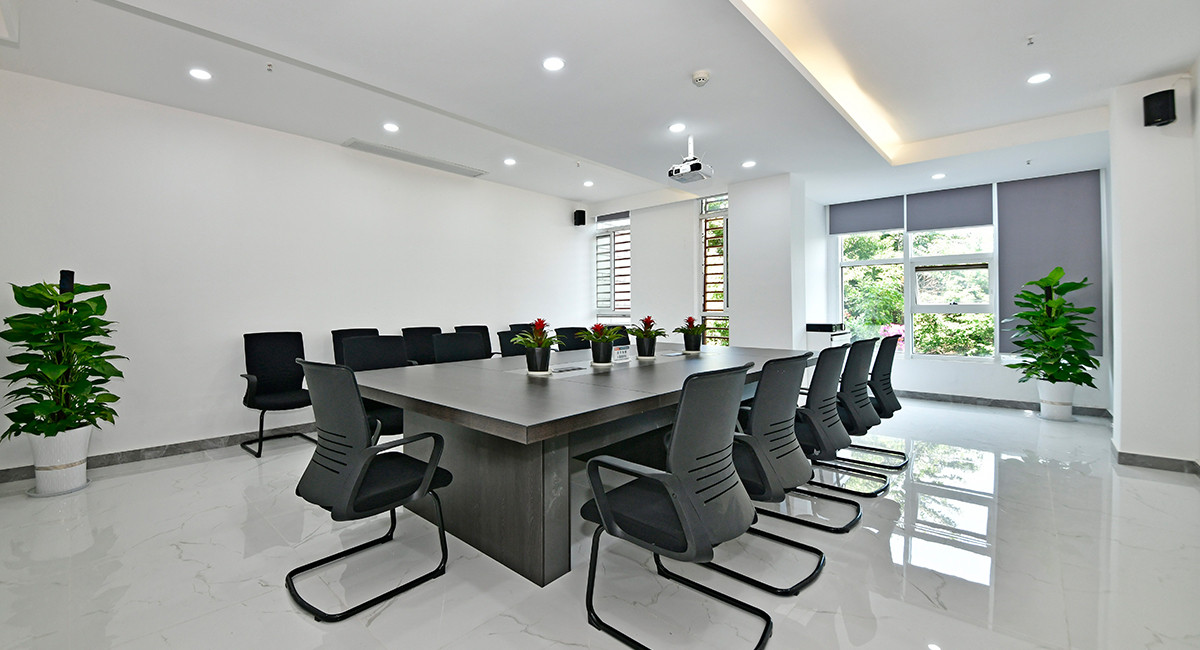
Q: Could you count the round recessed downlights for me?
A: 9